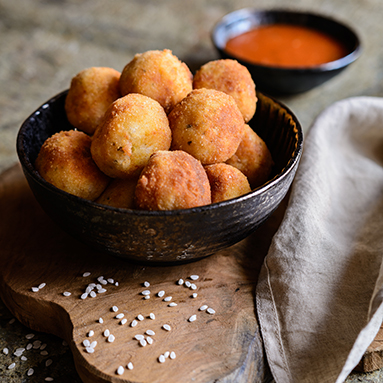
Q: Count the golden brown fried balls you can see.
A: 10